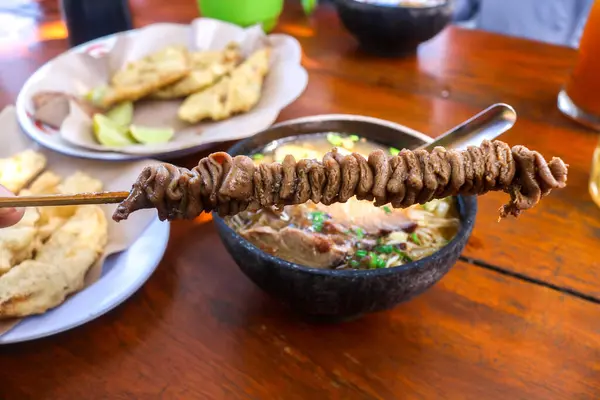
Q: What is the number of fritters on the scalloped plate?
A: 3